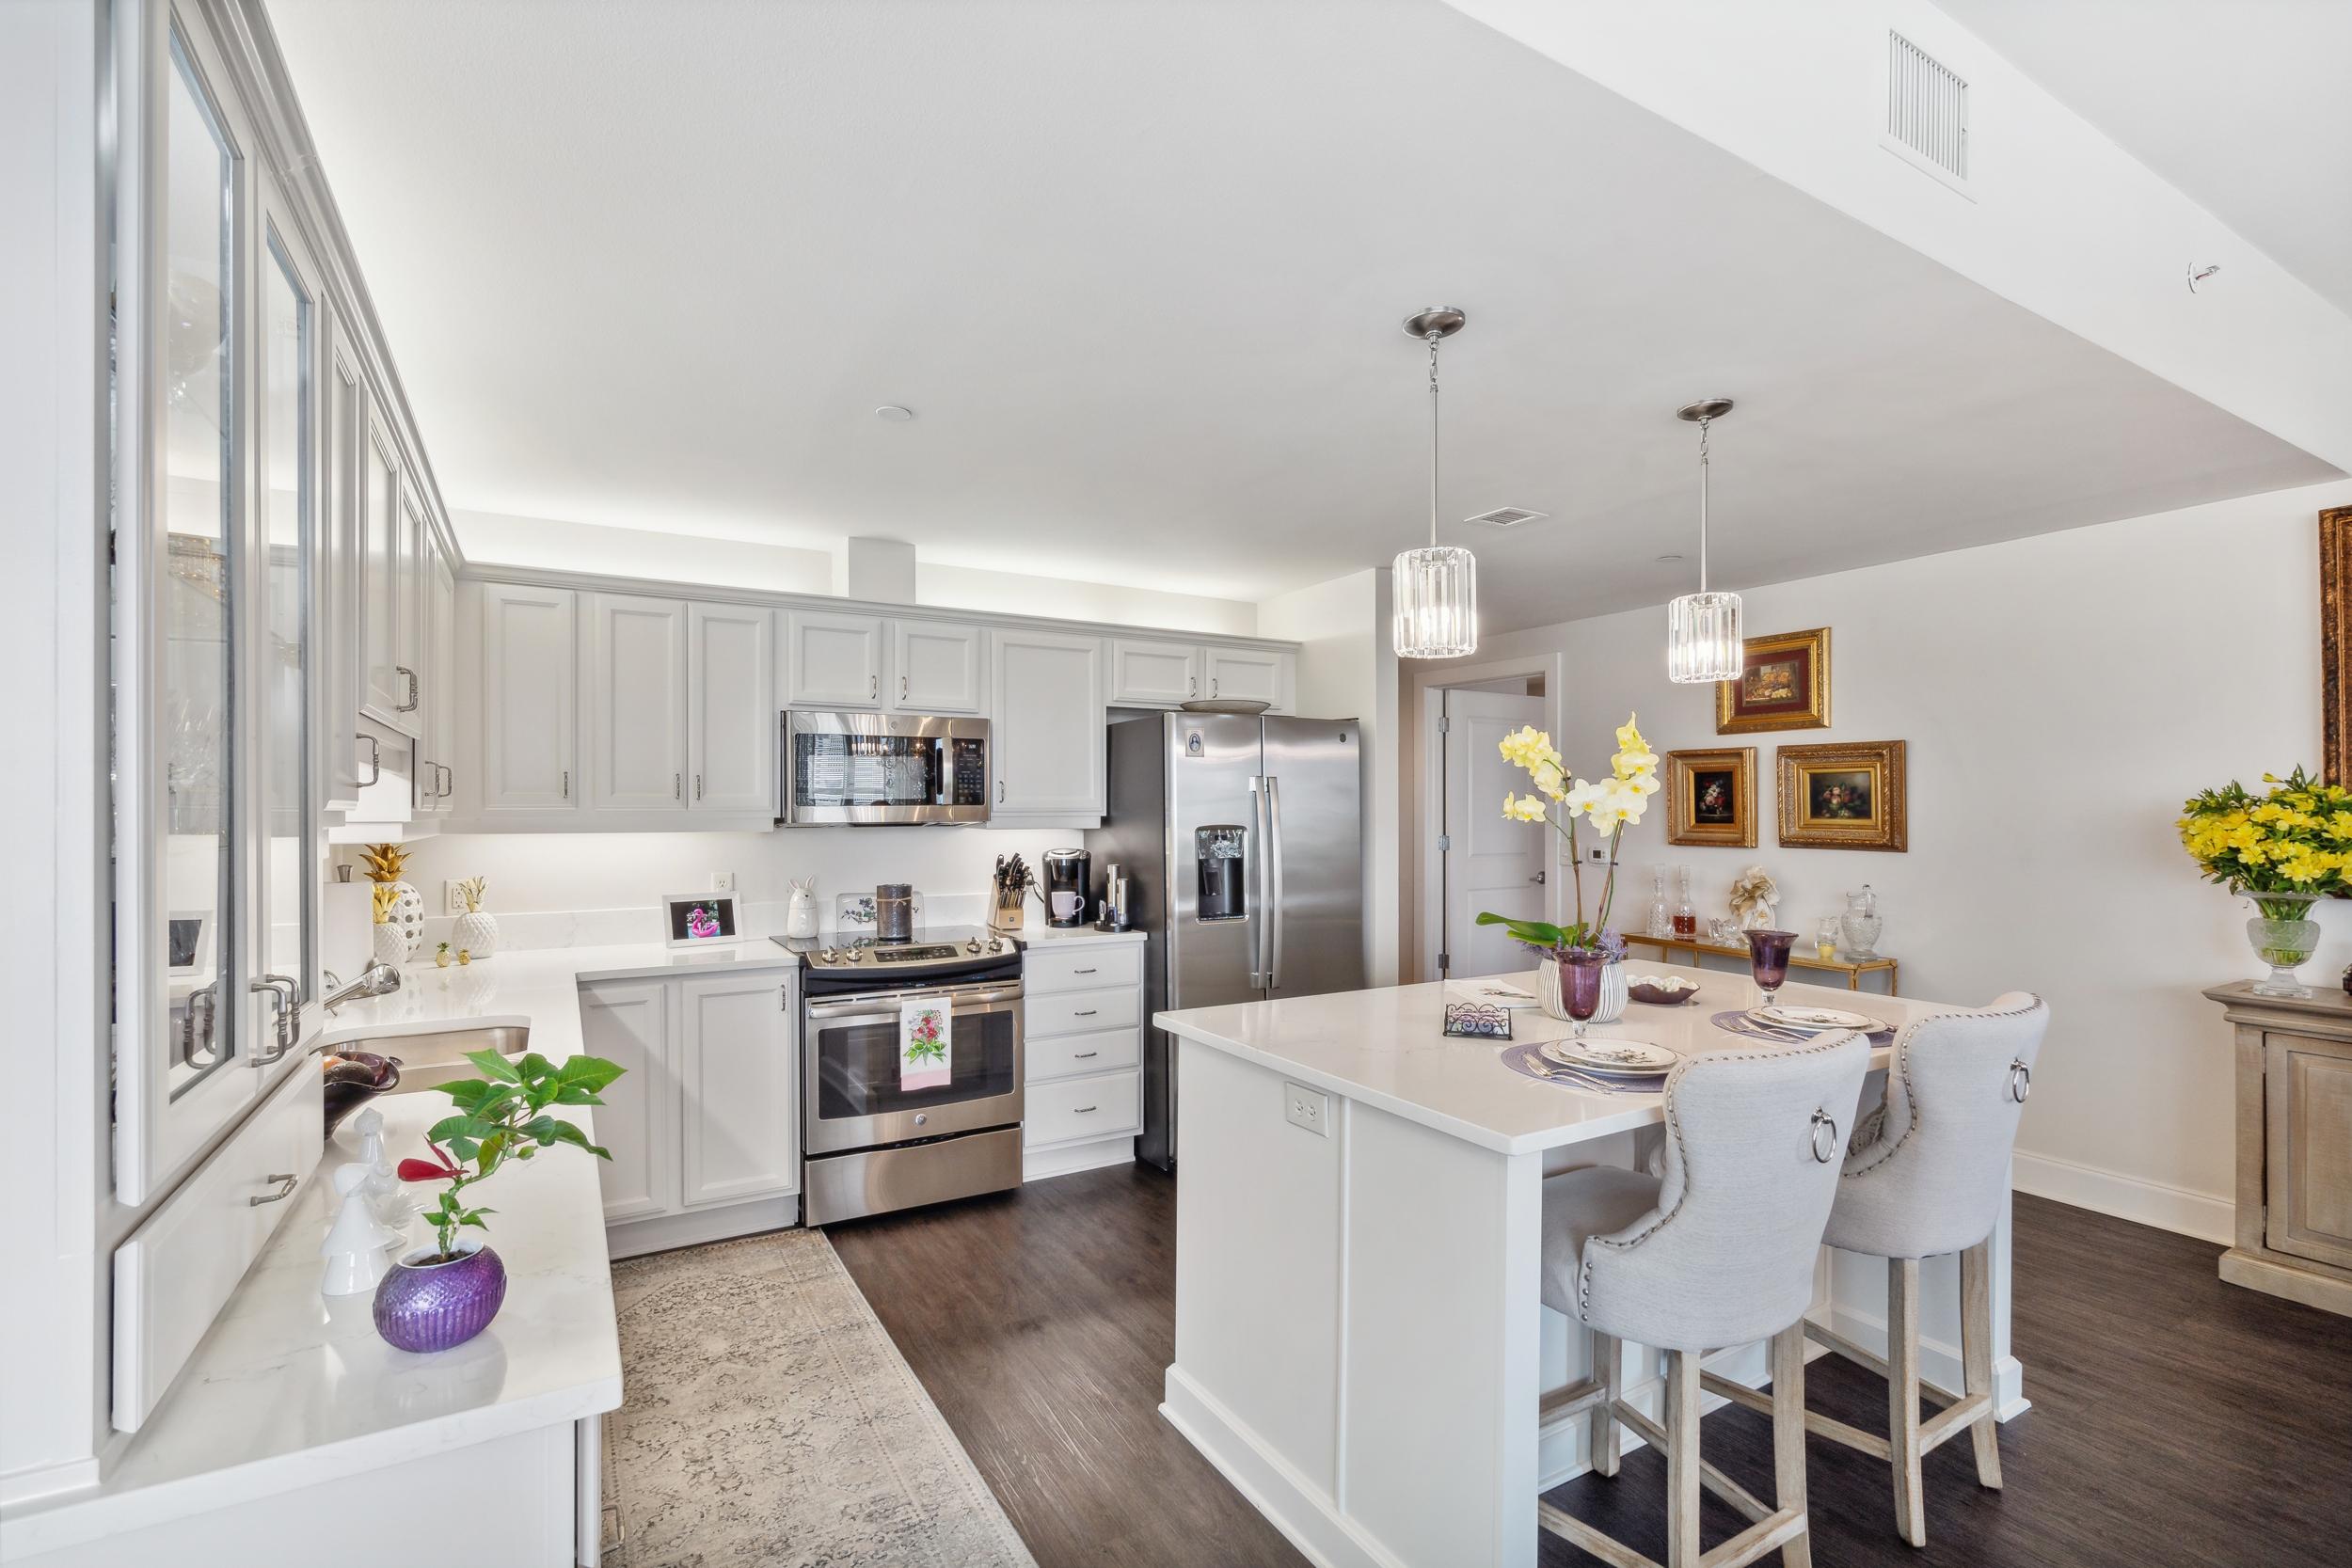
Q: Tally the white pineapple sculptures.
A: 3